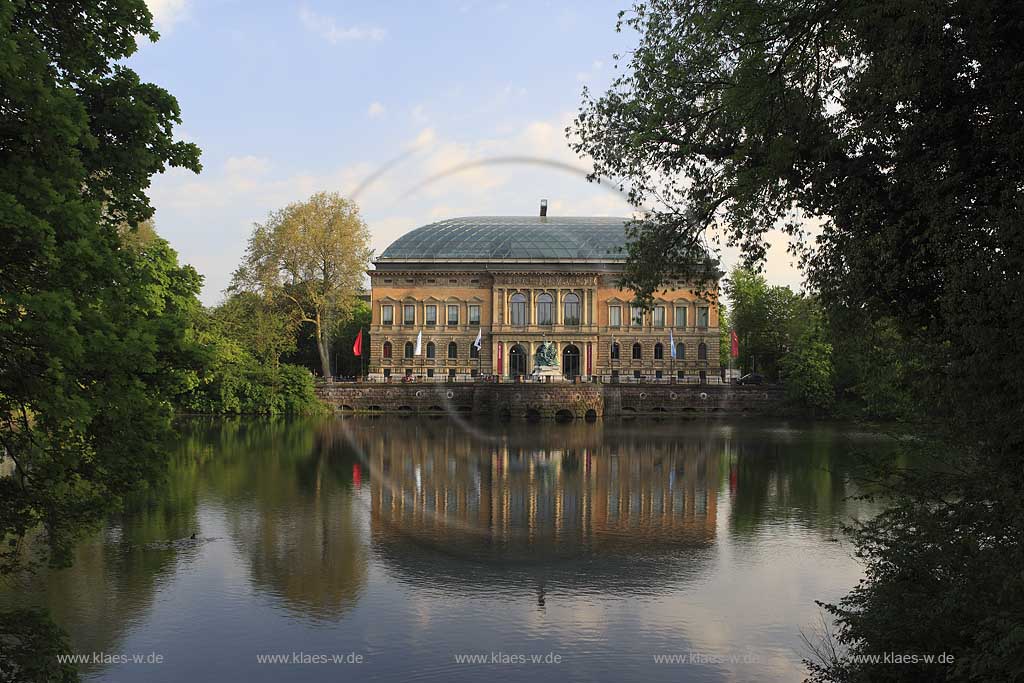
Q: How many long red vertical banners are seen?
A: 2